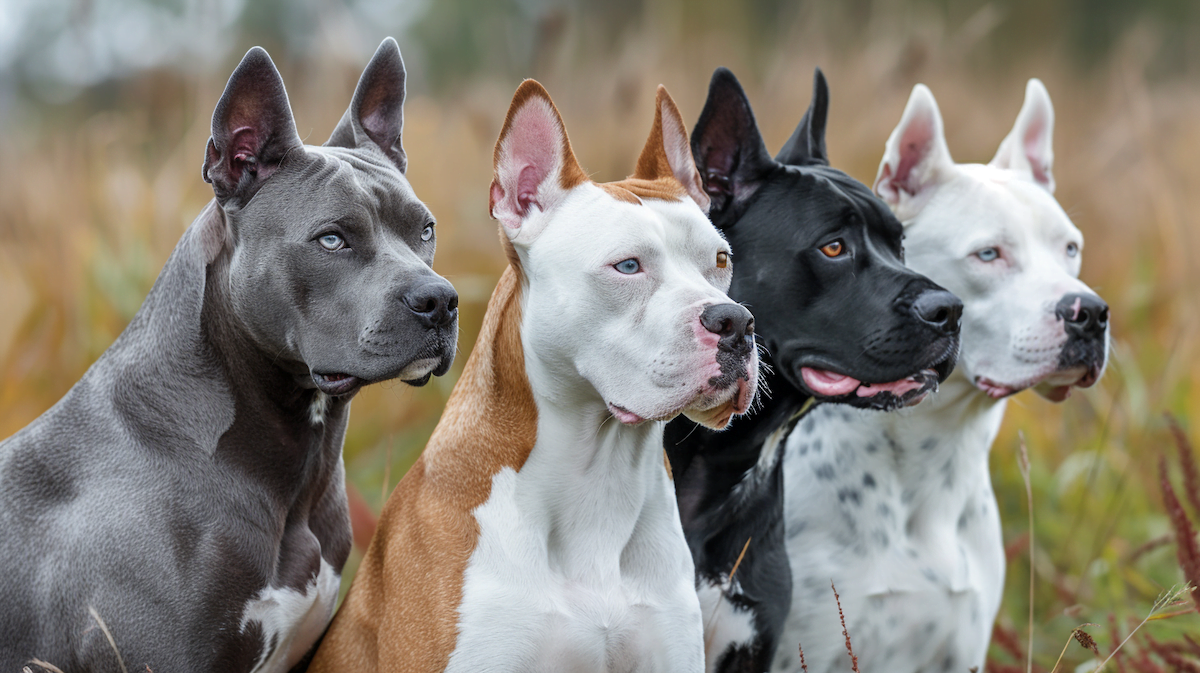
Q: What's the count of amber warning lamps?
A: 0